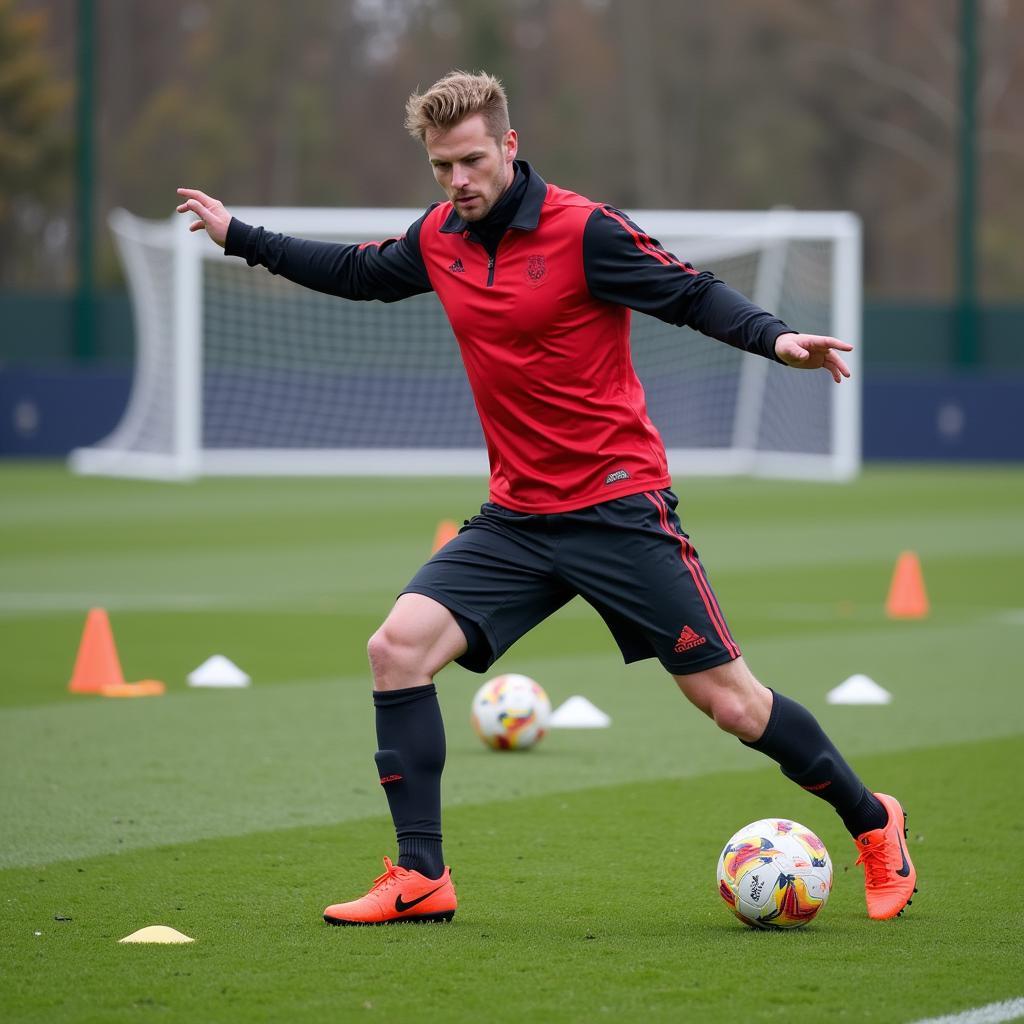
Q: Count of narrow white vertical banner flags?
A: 0